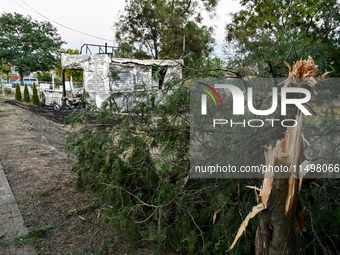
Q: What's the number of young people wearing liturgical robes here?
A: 0